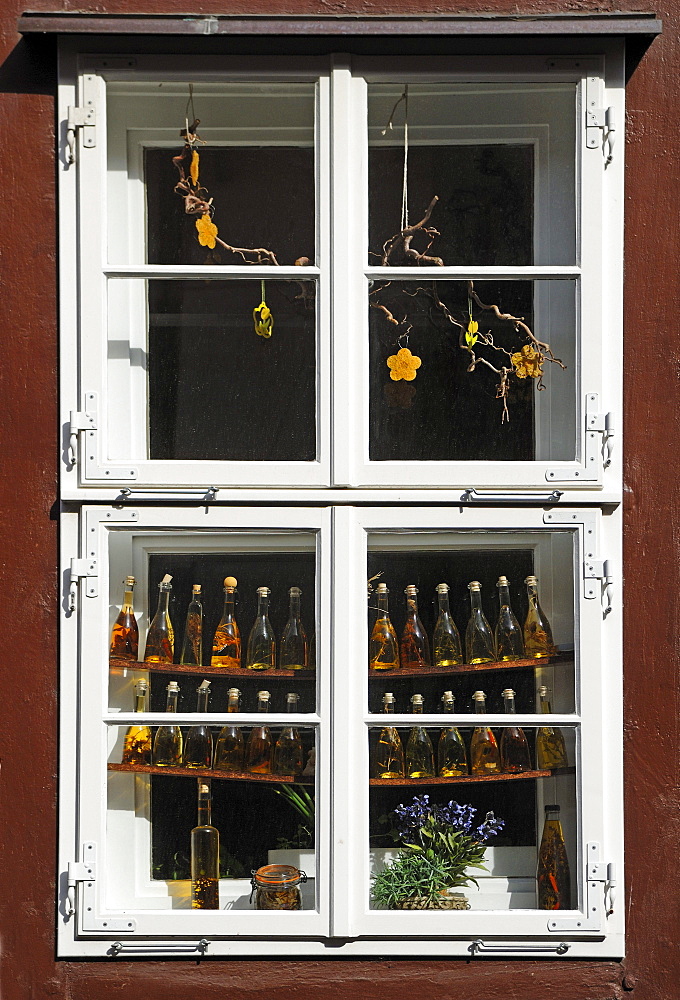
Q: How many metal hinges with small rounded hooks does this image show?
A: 8